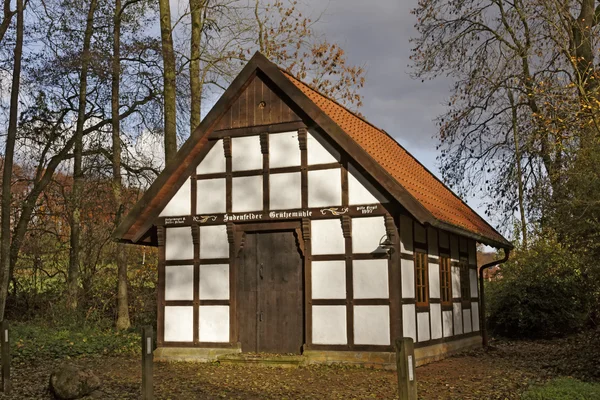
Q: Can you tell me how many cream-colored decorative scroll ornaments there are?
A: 2